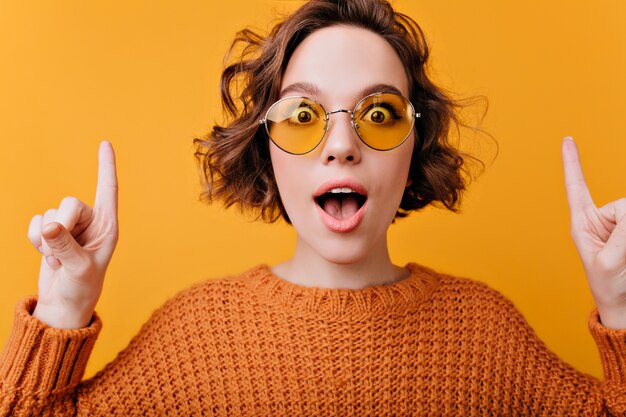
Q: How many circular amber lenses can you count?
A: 2